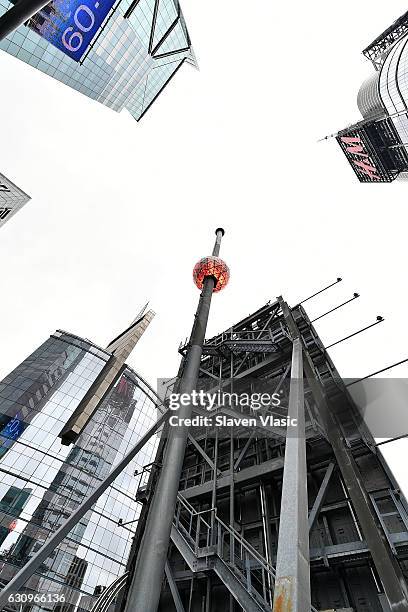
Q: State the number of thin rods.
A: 5